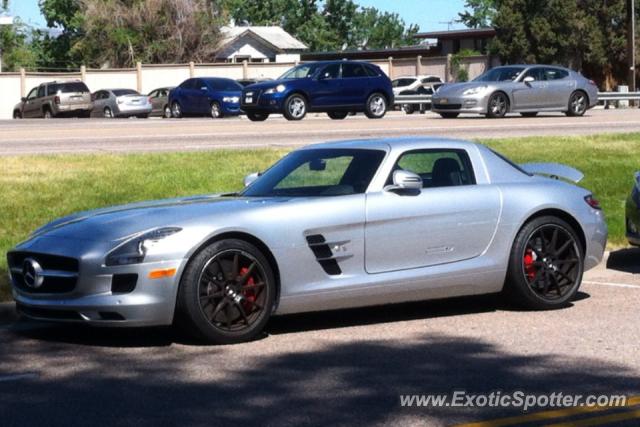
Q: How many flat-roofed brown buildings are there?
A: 1